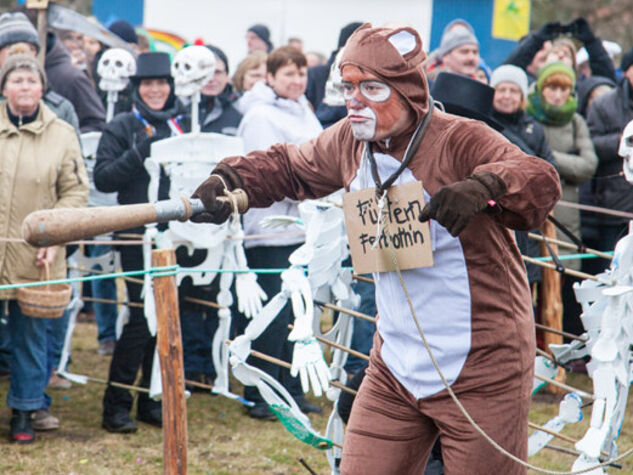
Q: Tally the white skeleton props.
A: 4